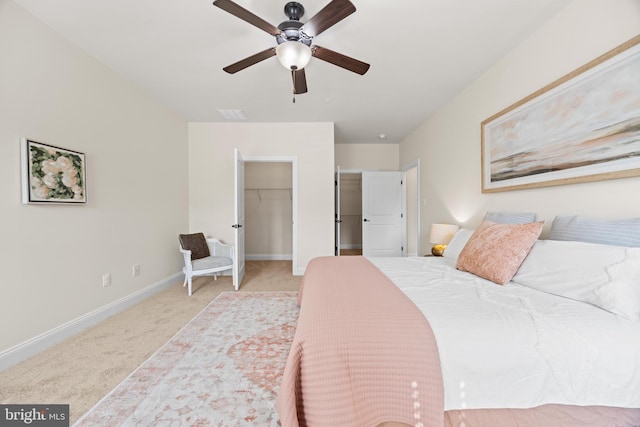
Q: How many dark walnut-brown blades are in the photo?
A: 5